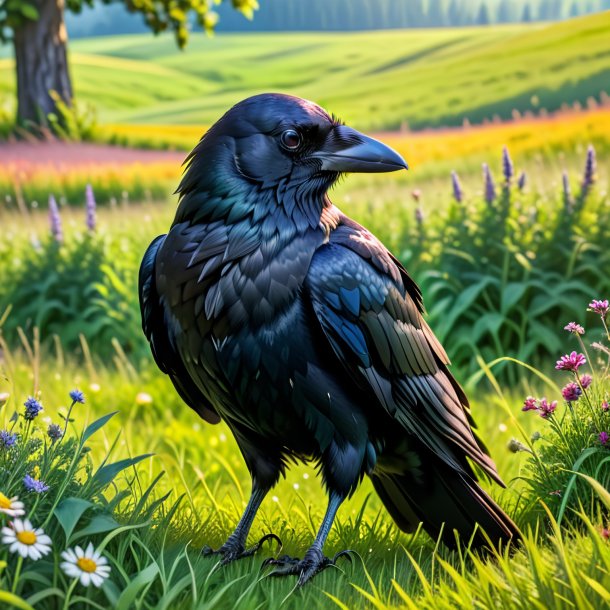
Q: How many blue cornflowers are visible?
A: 5